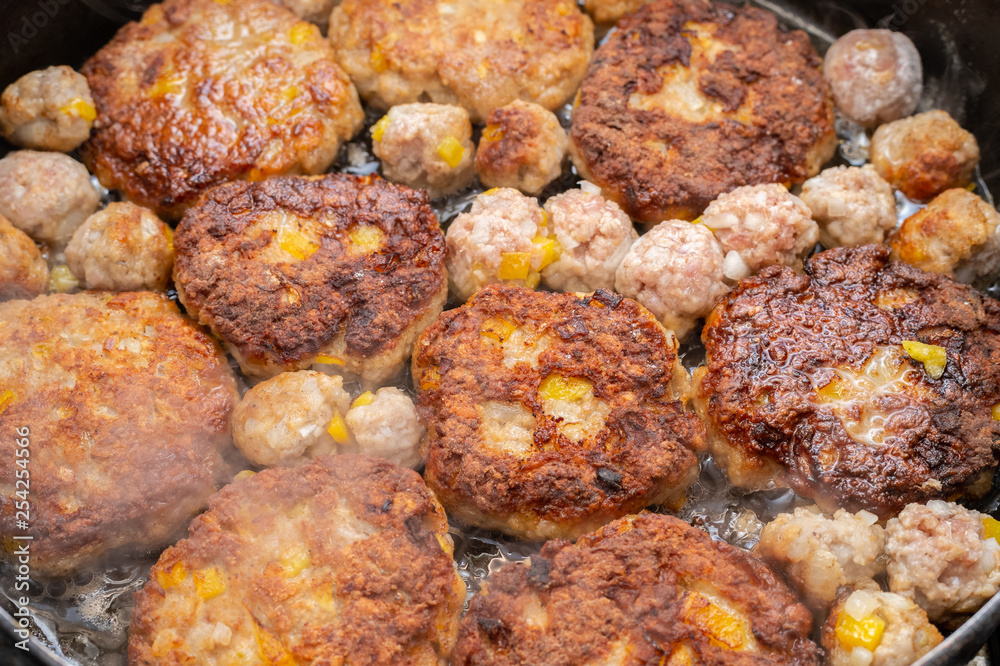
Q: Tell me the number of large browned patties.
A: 9